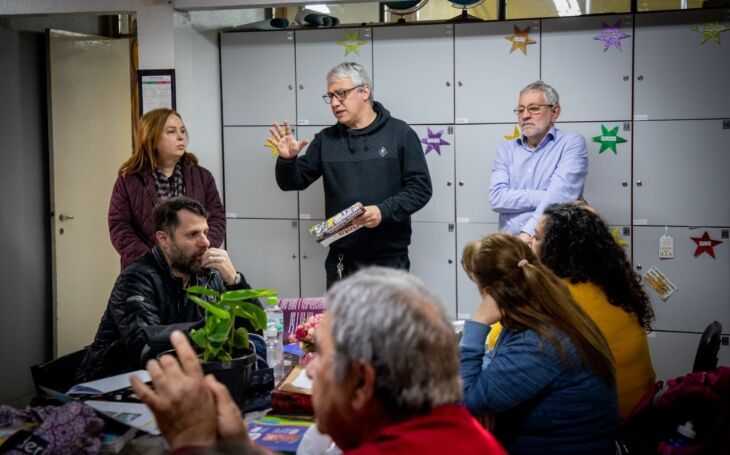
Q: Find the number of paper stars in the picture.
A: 10